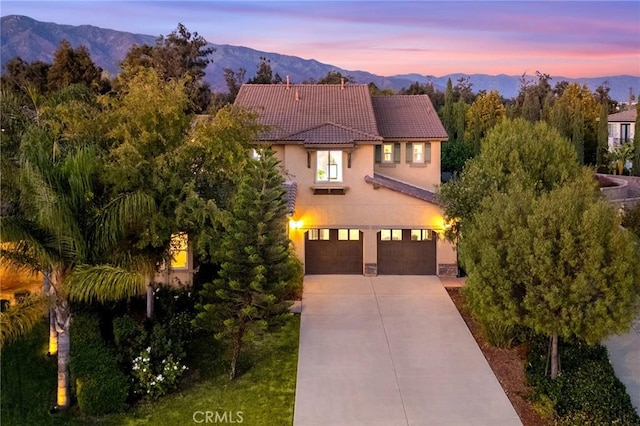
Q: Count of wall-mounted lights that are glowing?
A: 2